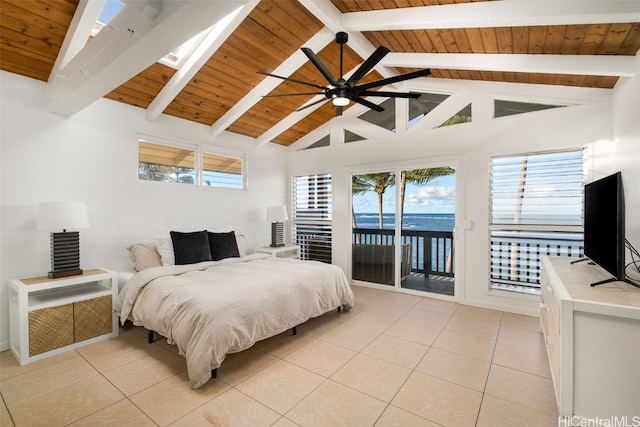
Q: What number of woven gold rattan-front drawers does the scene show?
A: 2